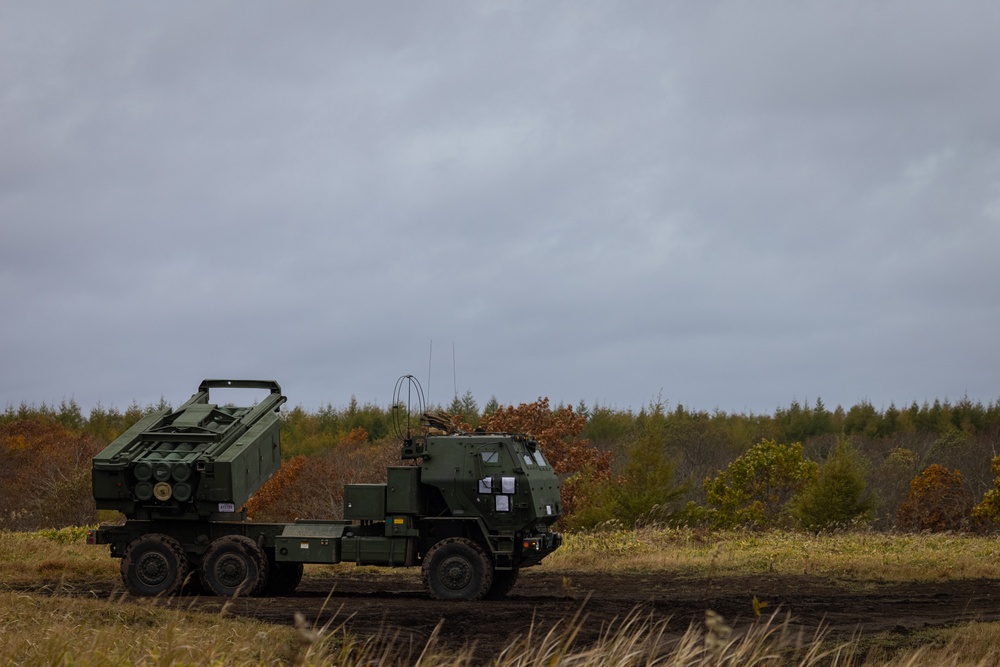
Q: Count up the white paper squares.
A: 3